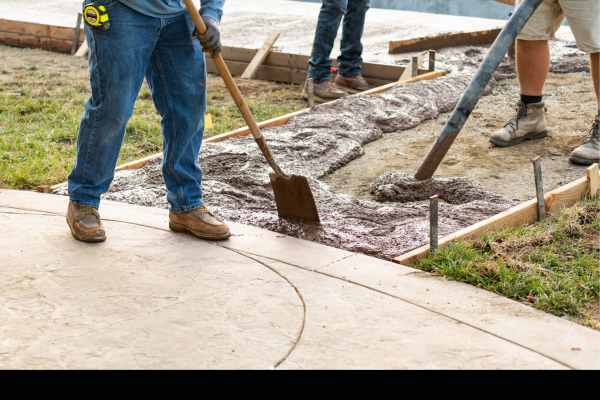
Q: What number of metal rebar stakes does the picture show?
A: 6